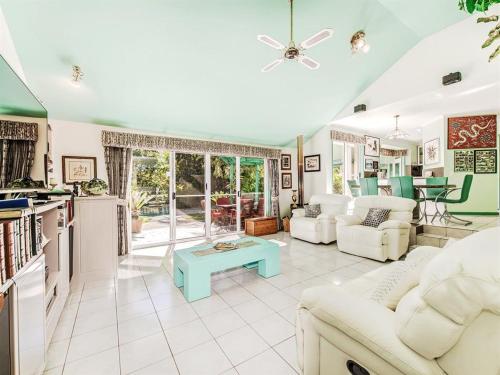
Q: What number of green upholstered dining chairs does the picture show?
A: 5